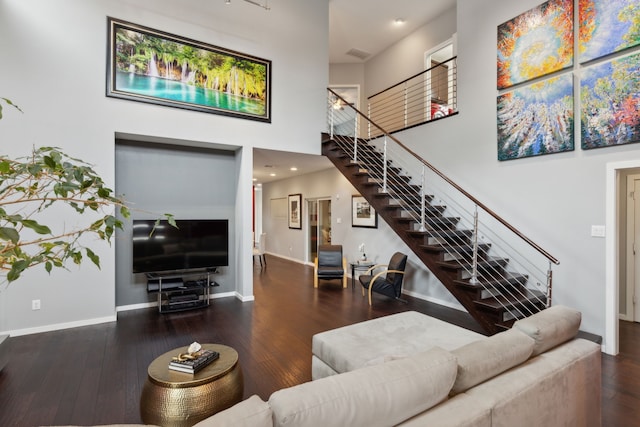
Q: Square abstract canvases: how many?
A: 4